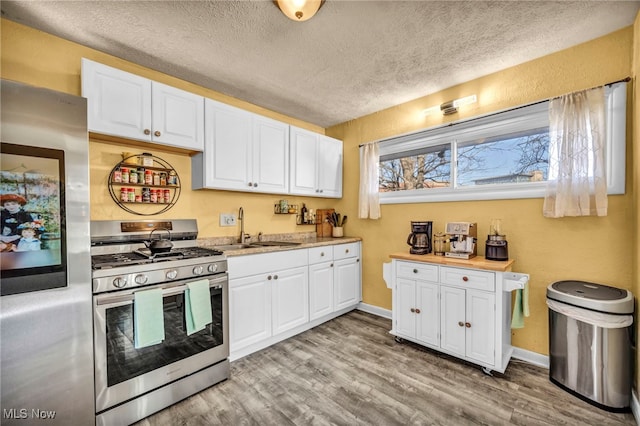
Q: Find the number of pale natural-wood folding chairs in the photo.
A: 0